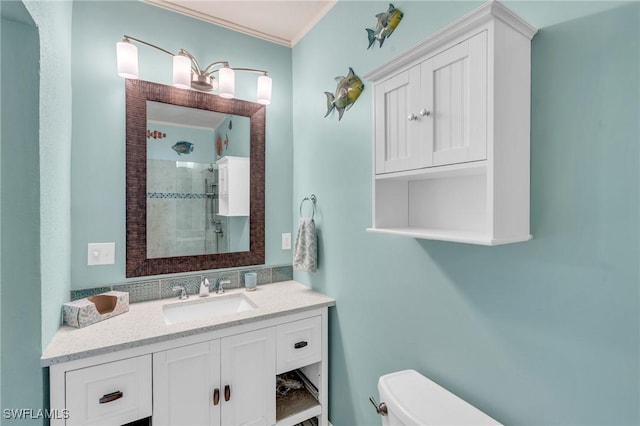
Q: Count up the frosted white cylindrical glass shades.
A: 4